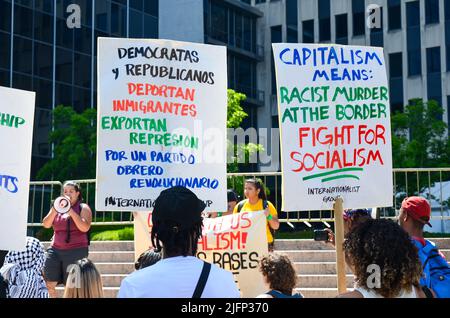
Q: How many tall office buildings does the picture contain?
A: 2